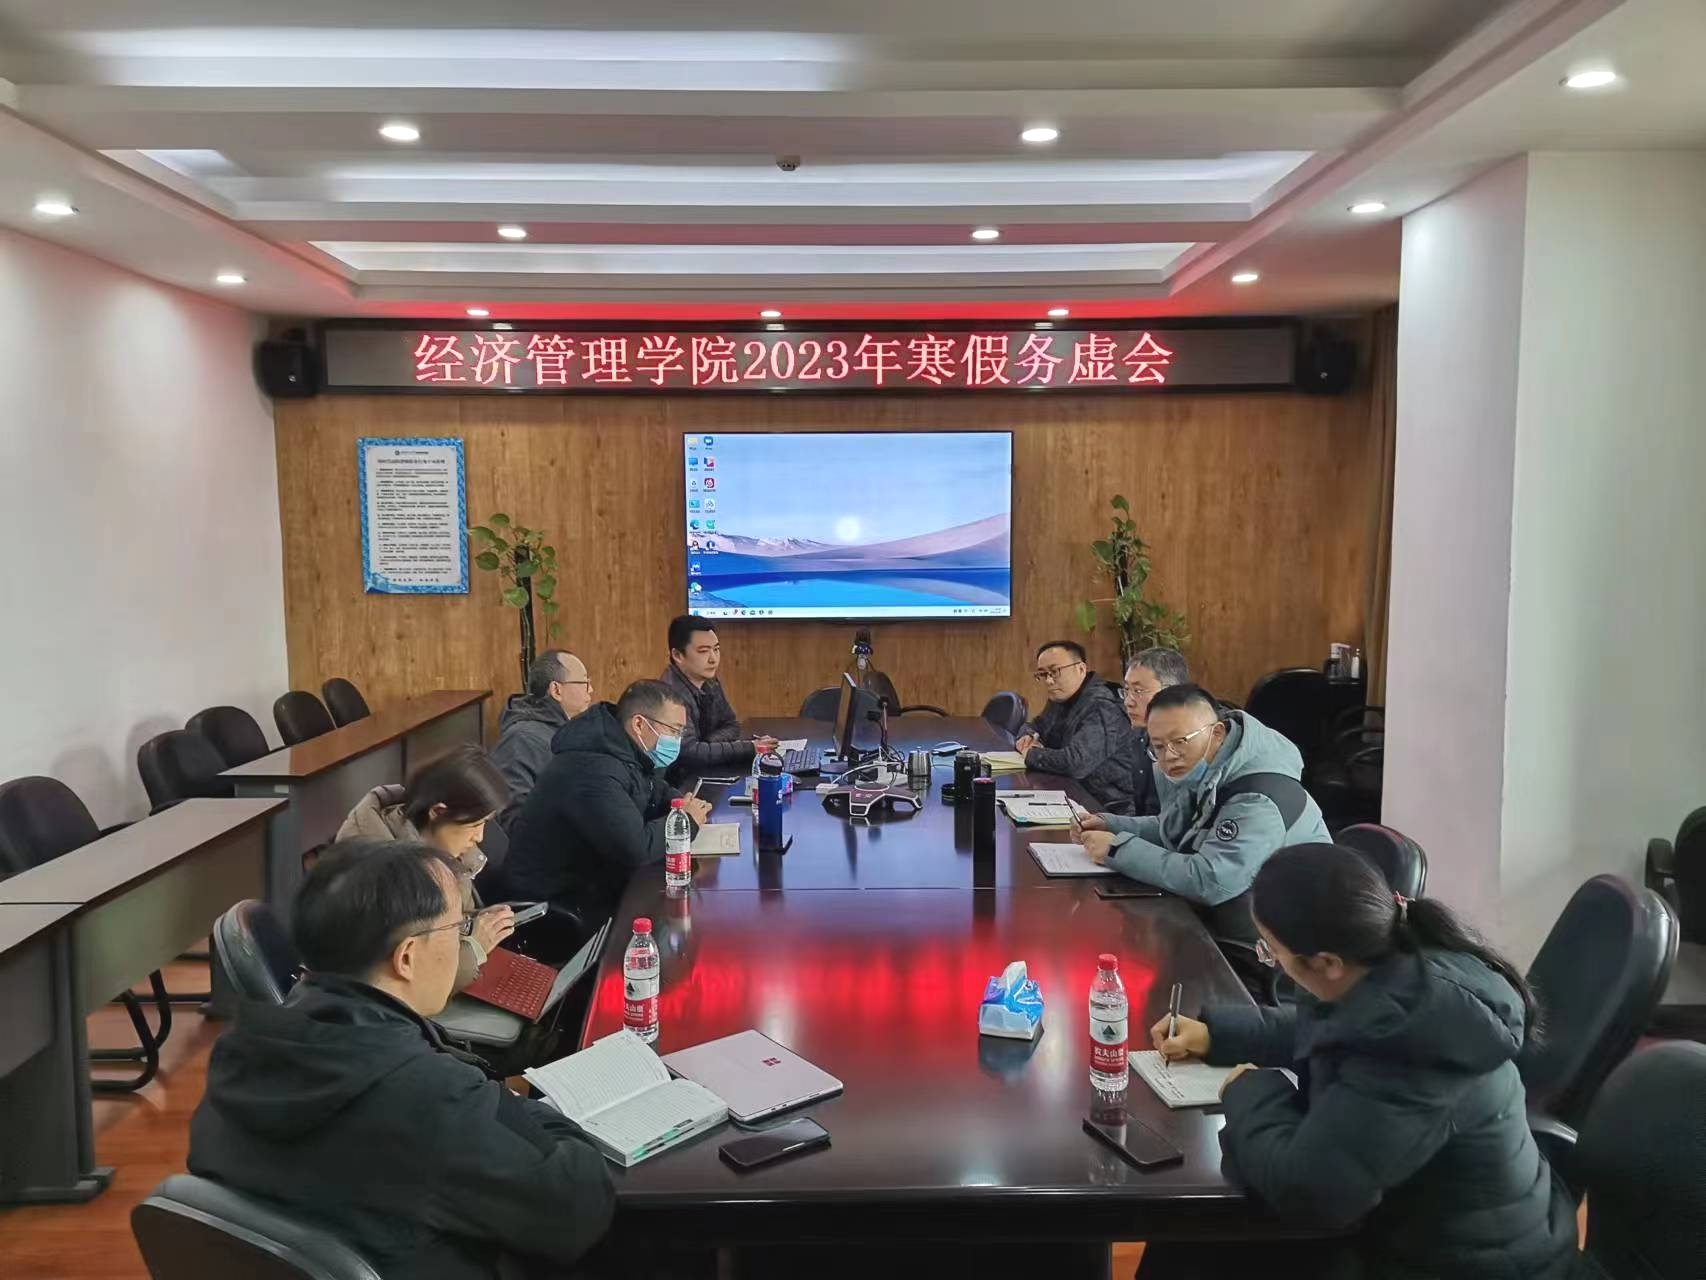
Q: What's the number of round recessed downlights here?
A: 12